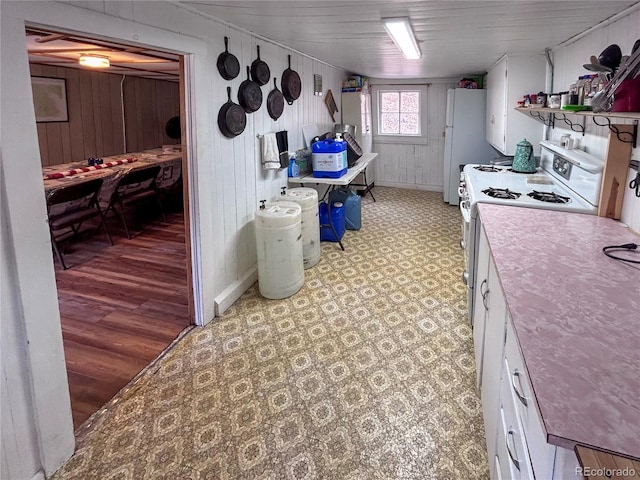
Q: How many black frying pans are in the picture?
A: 6